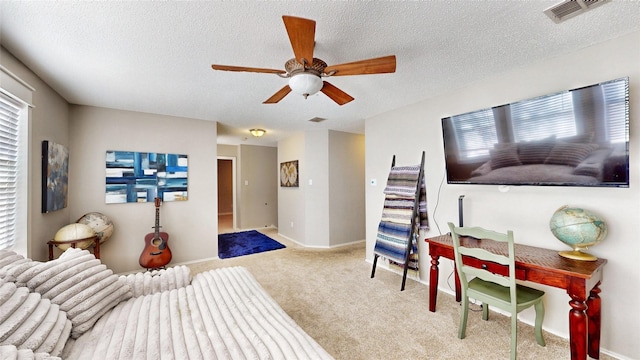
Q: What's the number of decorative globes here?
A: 3